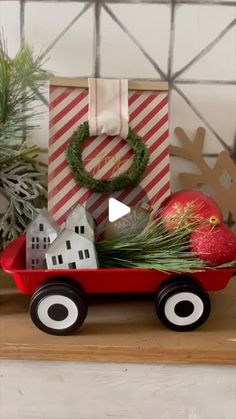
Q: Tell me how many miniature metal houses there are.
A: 3